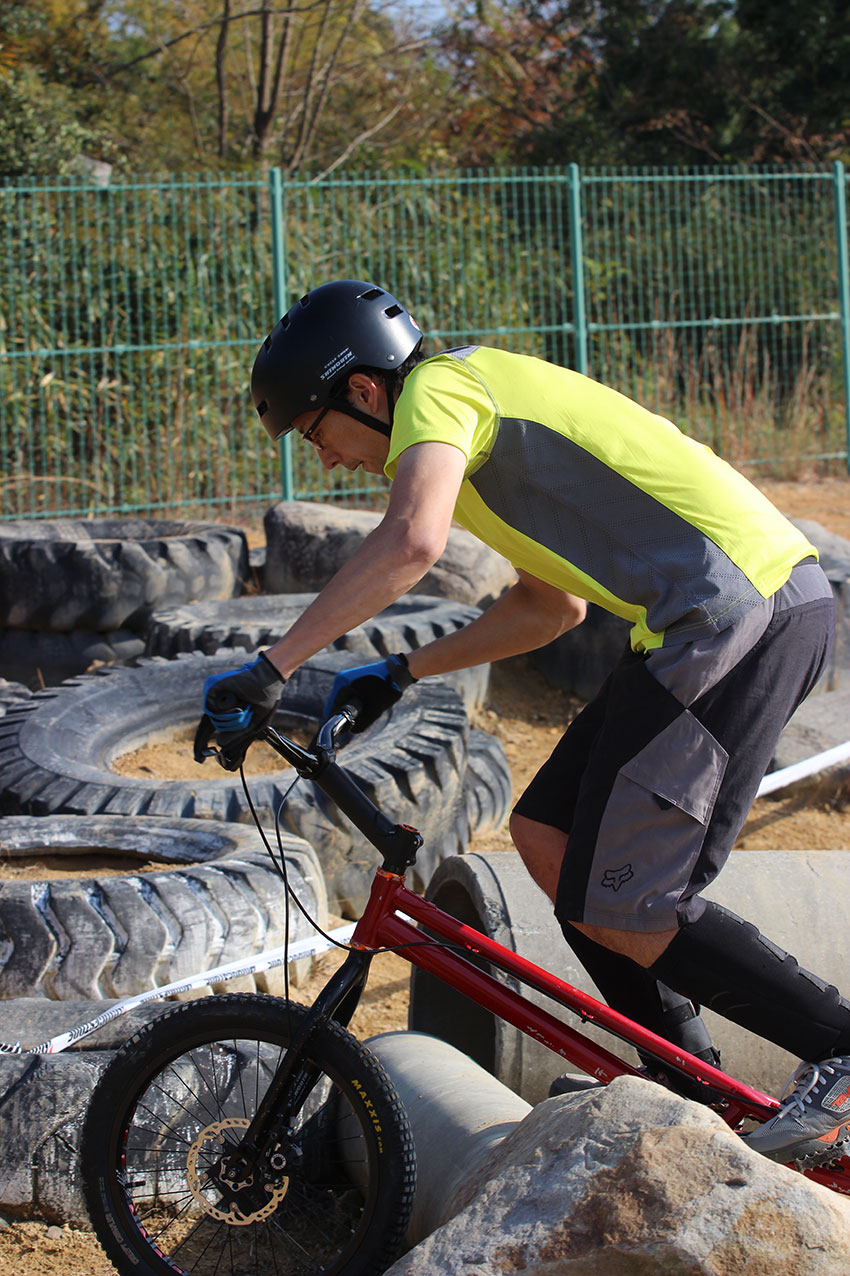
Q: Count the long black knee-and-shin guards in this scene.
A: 2